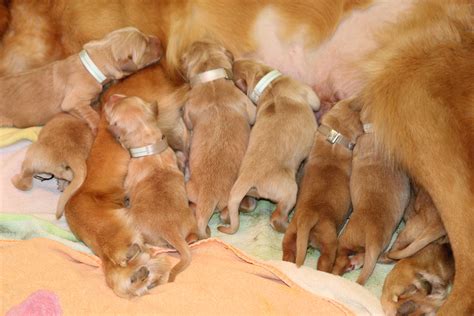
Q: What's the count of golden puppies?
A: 8